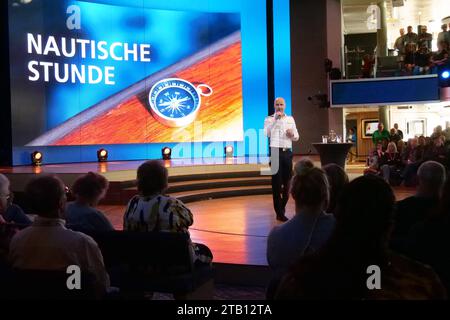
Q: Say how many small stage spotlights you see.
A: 4